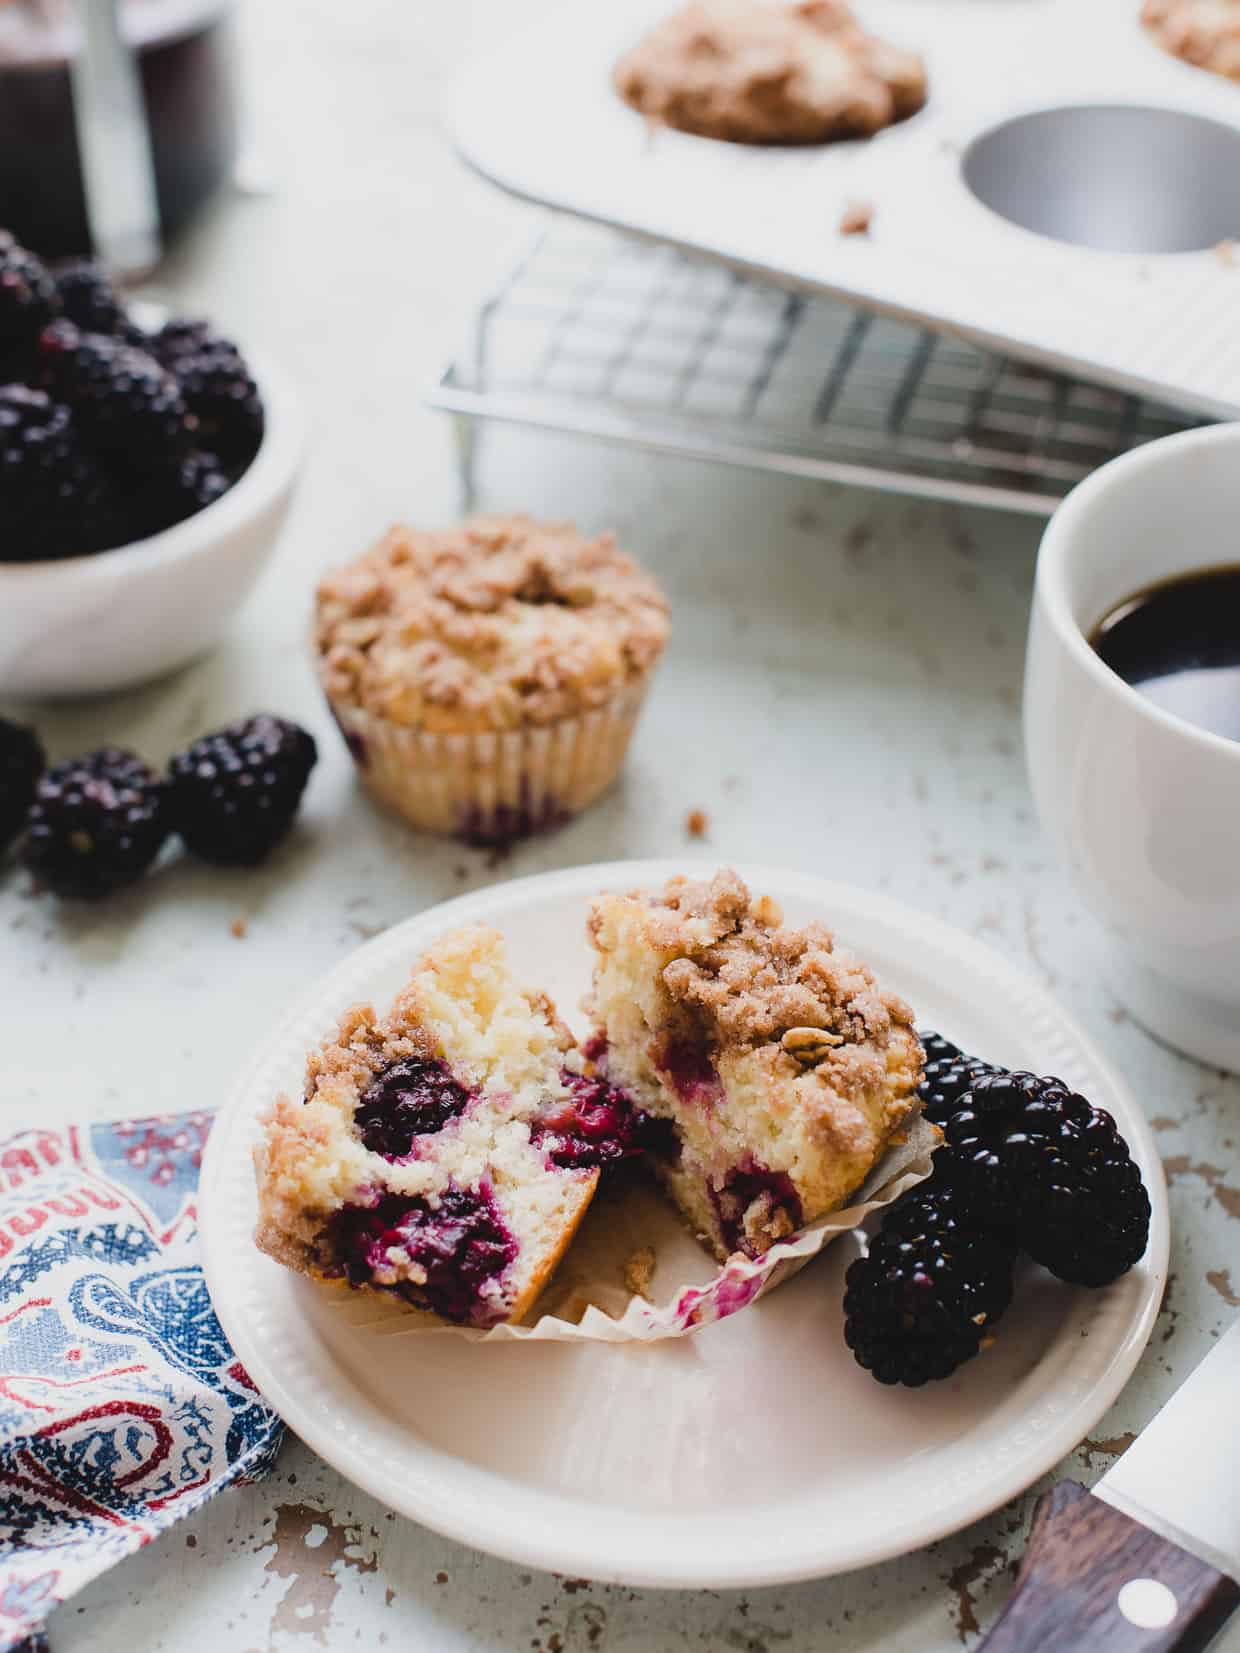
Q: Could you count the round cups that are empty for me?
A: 1